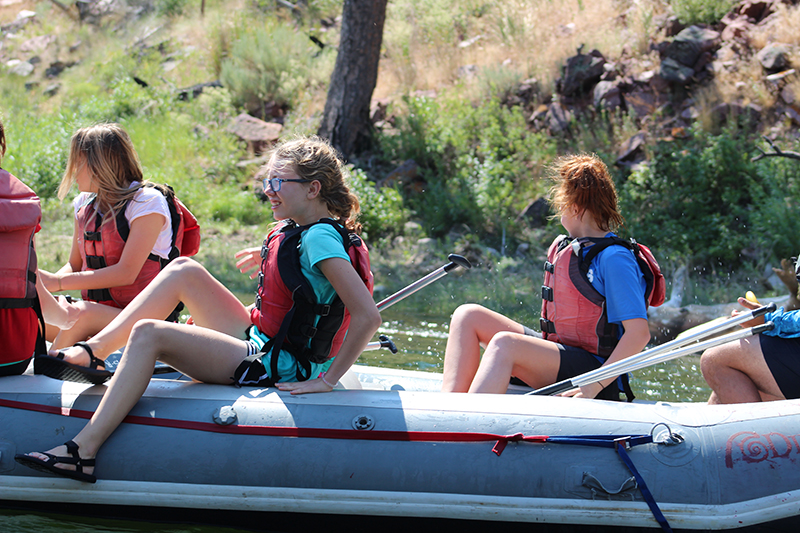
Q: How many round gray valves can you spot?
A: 2